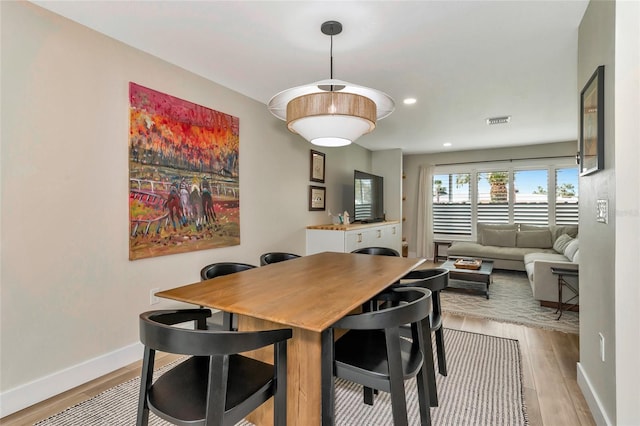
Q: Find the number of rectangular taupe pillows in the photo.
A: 2